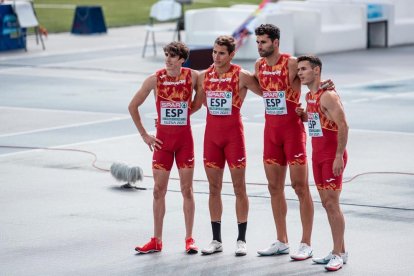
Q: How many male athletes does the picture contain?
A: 4